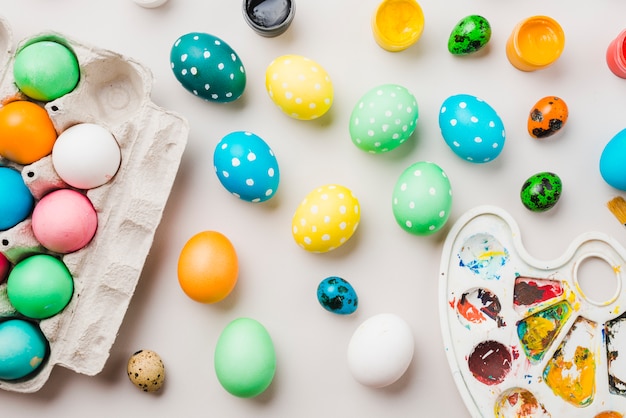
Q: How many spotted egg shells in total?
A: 12